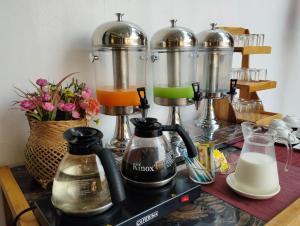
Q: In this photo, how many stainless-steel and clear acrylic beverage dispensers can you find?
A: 3